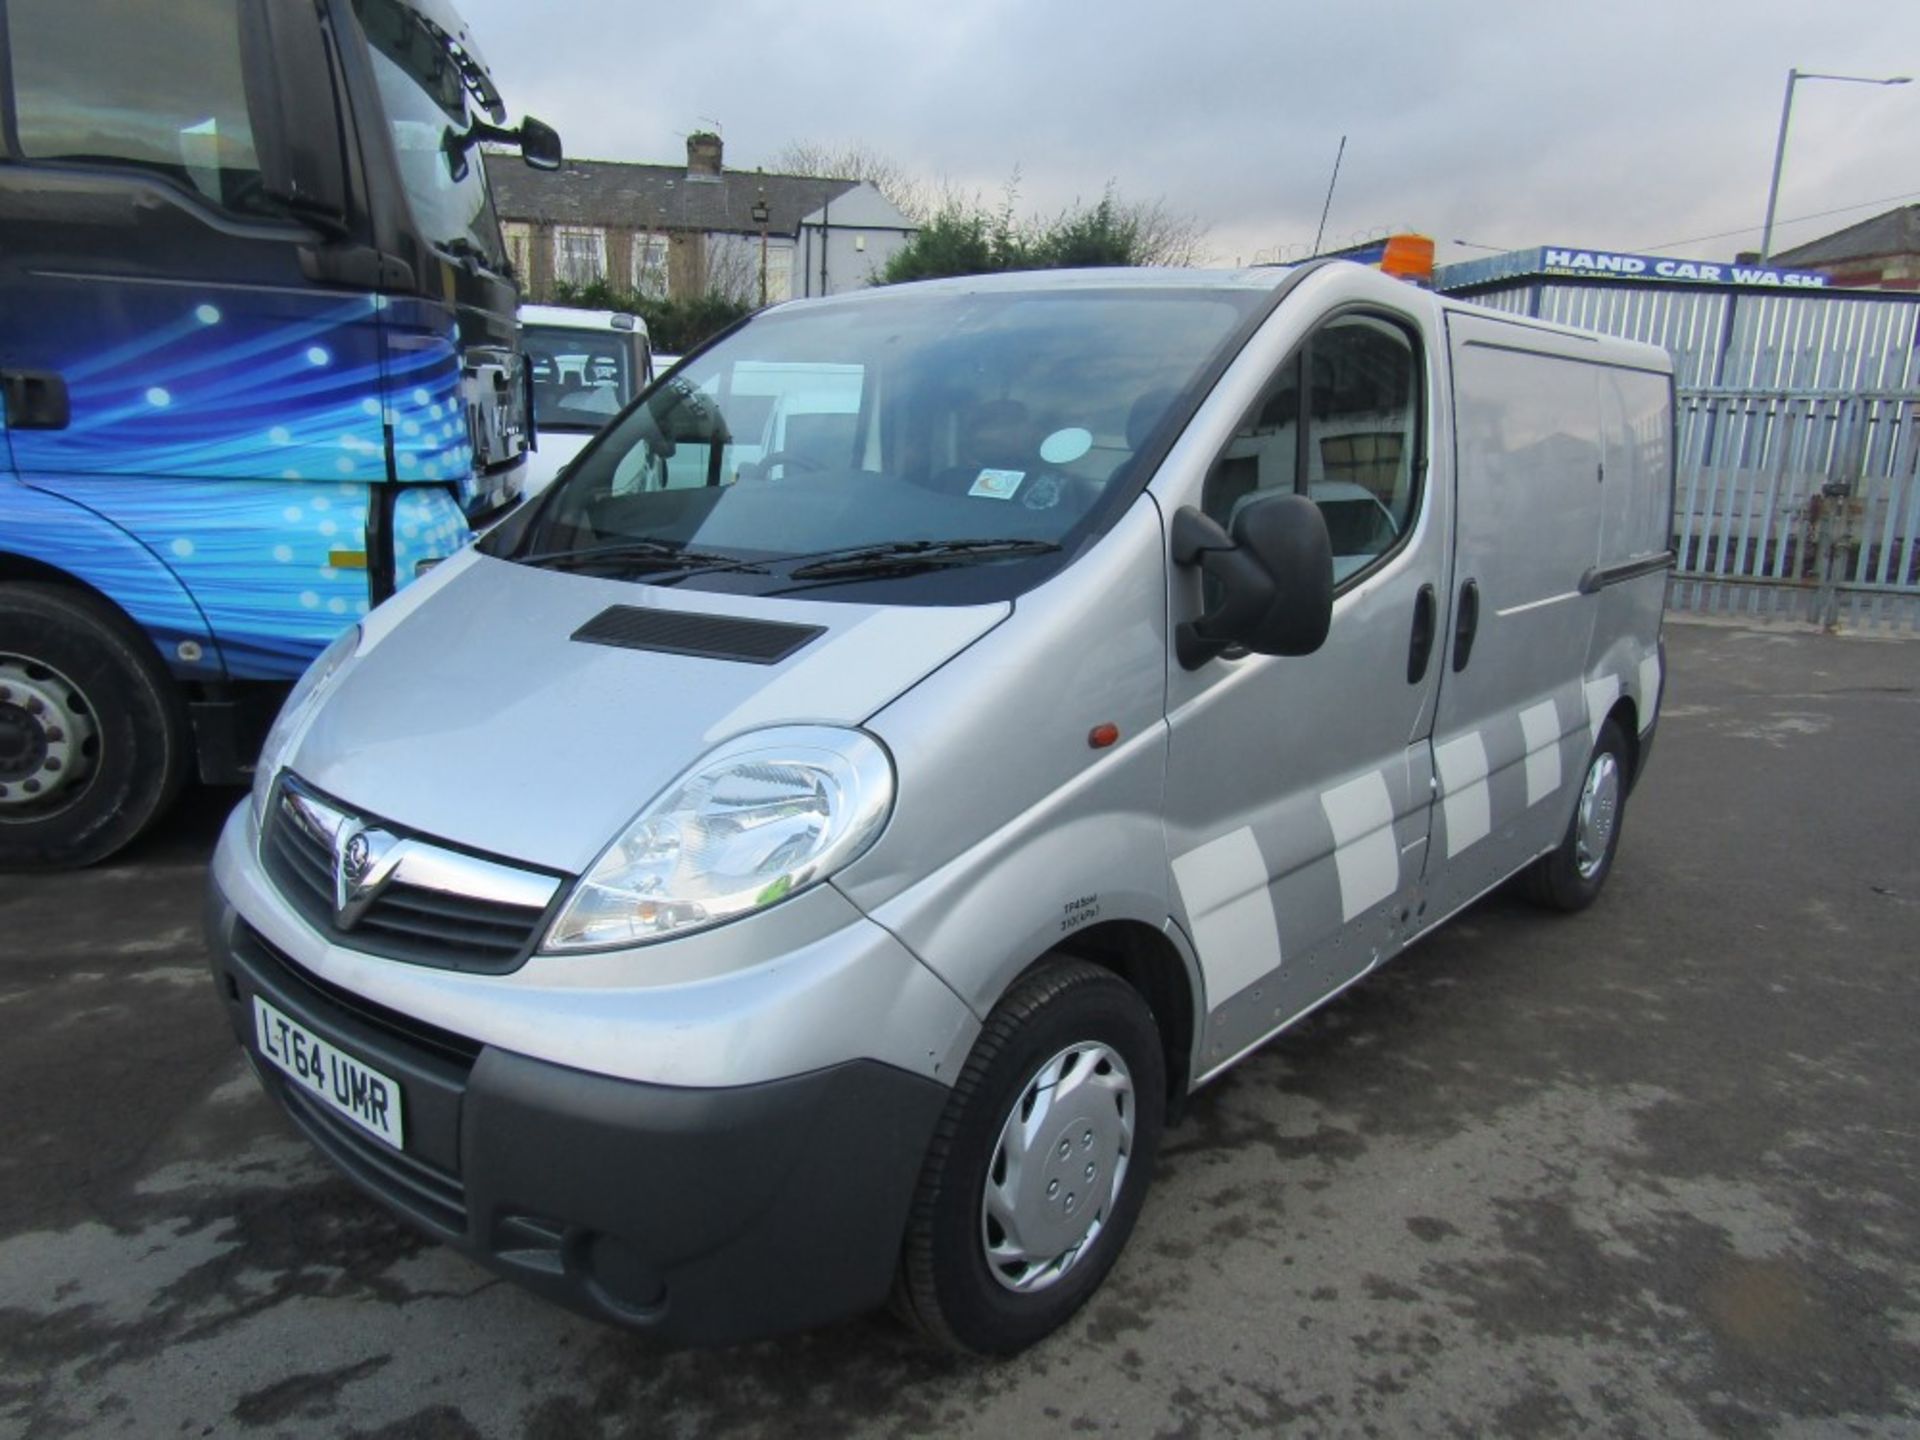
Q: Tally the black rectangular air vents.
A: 1